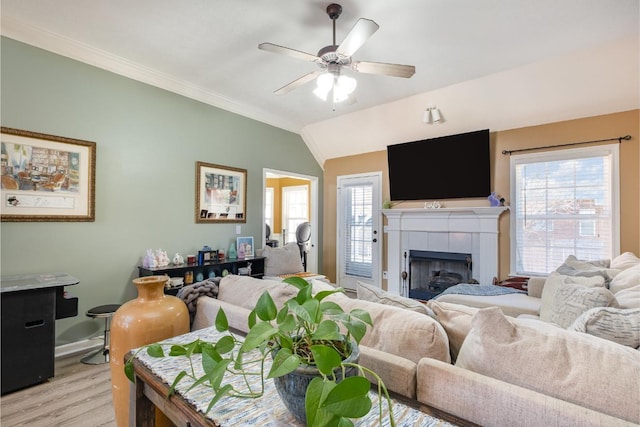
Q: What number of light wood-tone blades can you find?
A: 4